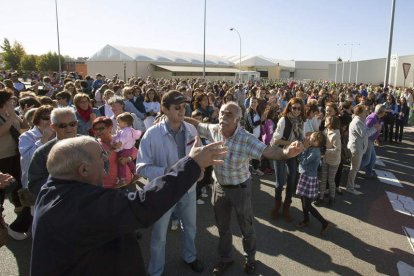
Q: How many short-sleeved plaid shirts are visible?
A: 1